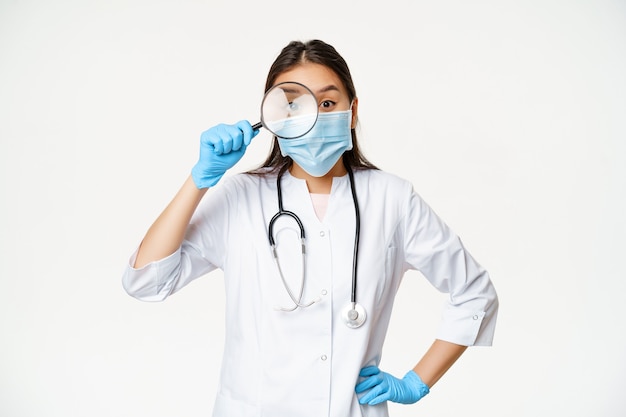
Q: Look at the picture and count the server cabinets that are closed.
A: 0